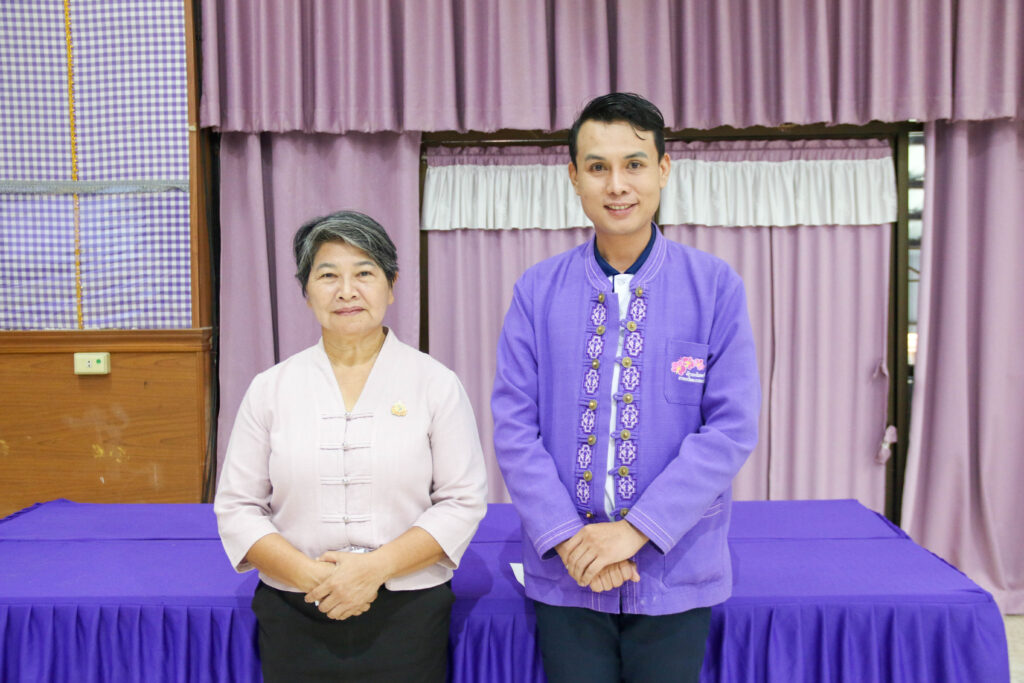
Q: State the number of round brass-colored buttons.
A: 14